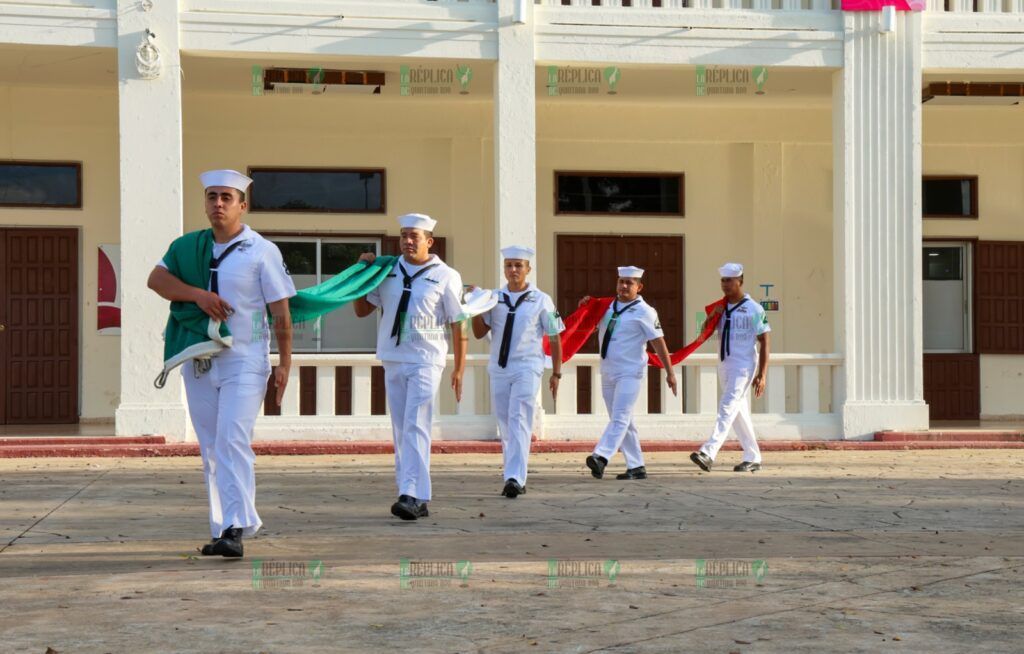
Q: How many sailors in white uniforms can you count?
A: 5